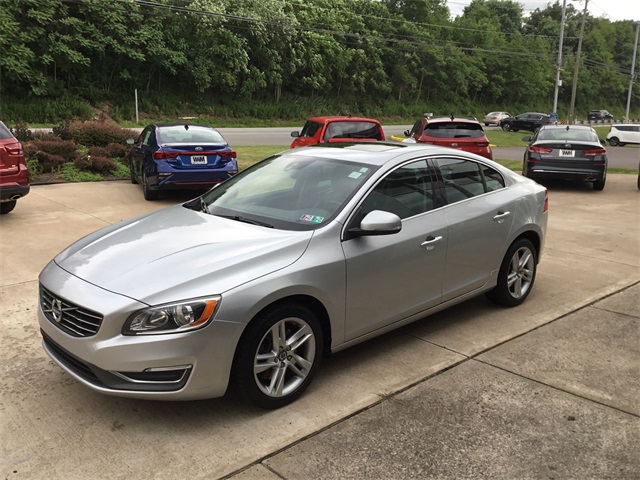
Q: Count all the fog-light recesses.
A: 1